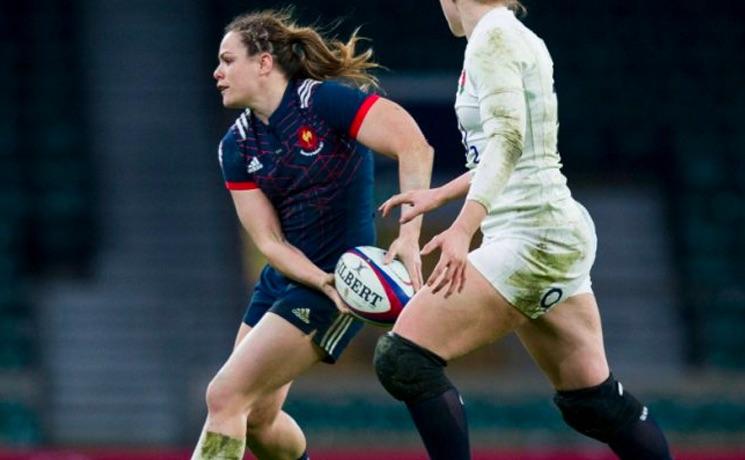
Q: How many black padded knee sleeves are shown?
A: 2